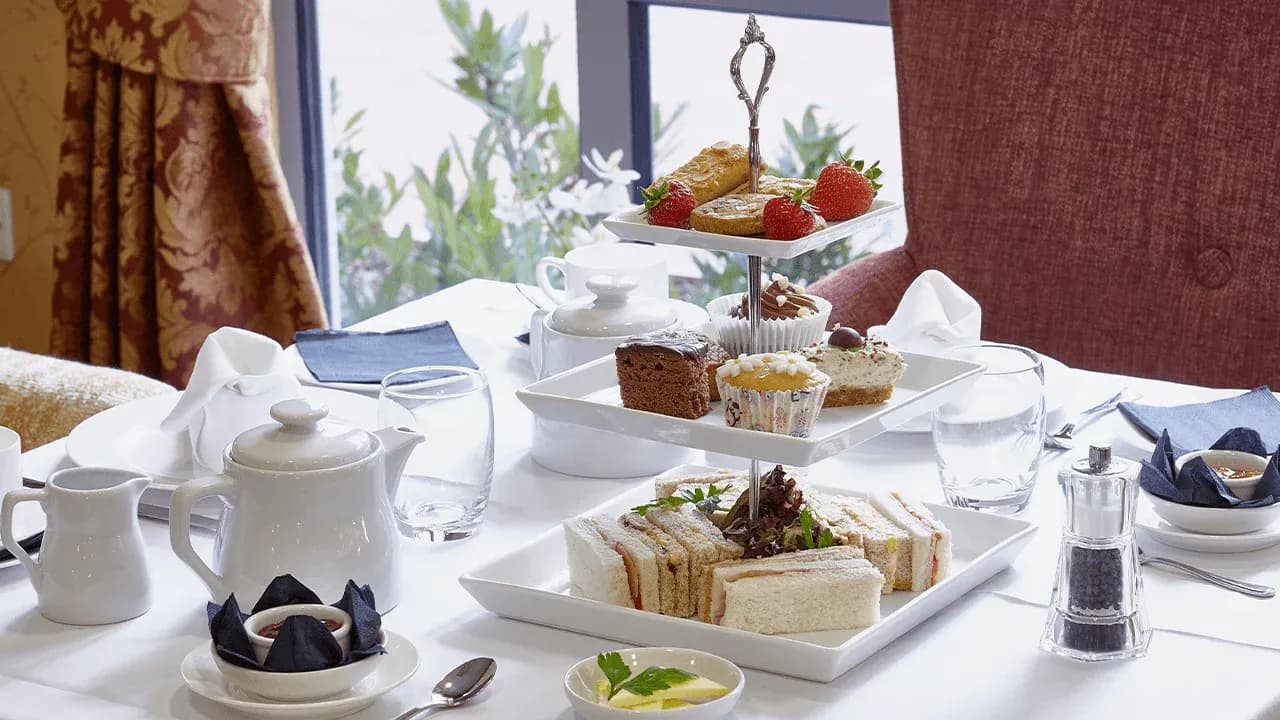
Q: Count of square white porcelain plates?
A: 3